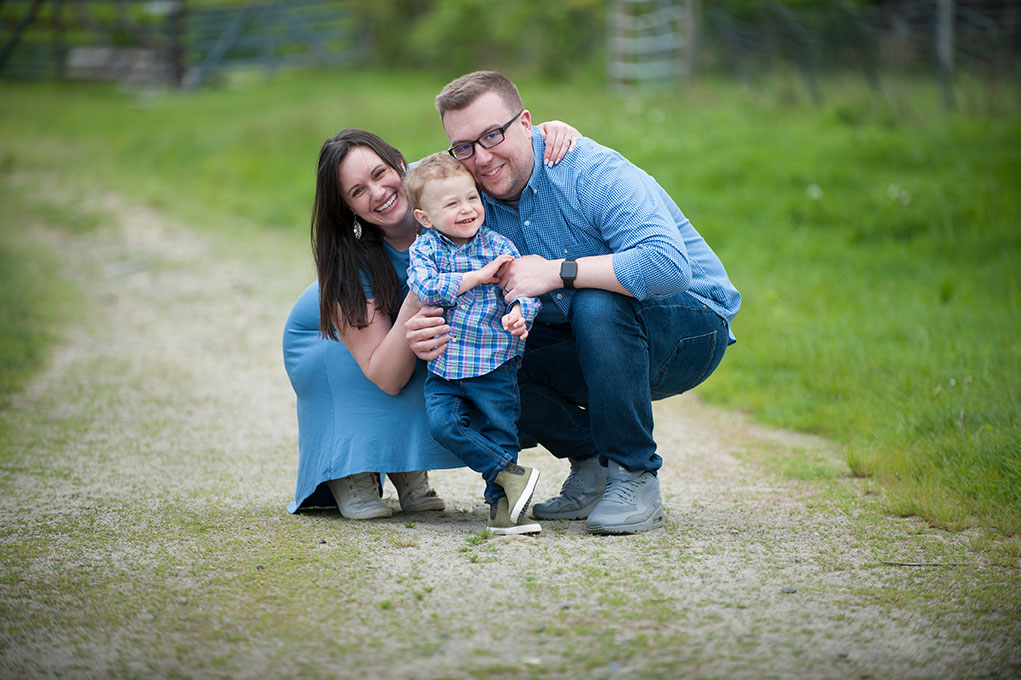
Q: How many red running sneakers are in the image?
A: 0